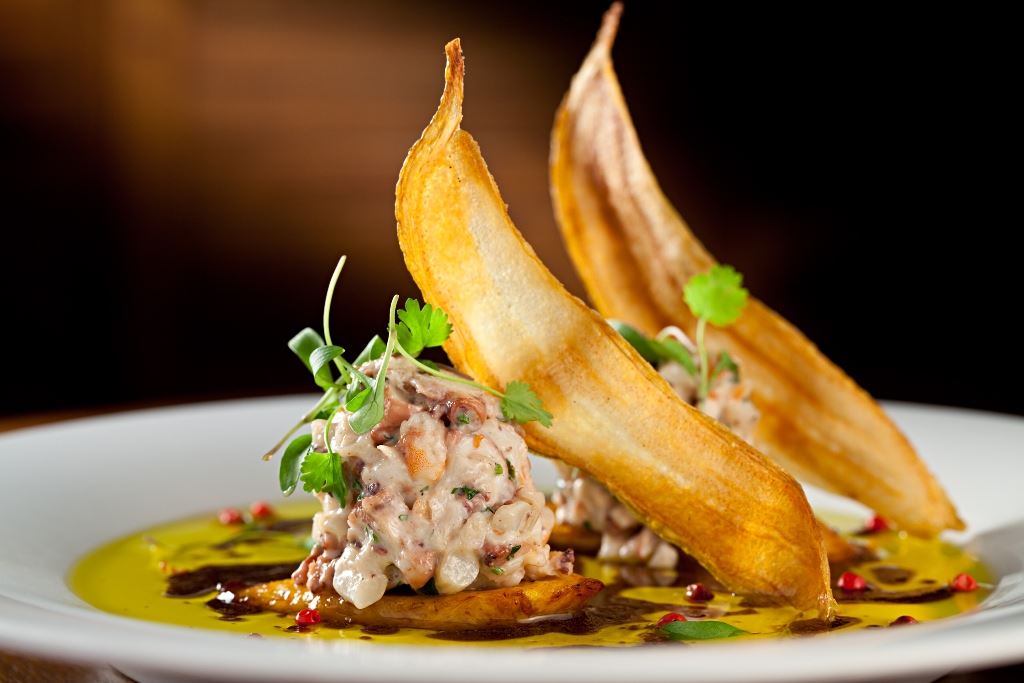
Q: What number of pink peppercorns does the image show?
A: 9